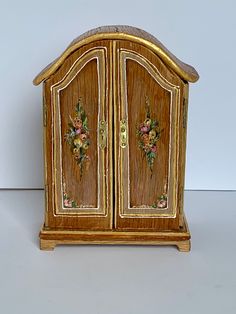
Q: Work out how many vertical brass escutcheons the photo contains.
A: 2